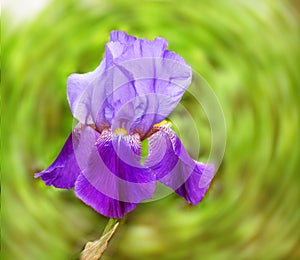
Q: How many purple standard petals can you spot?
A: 3